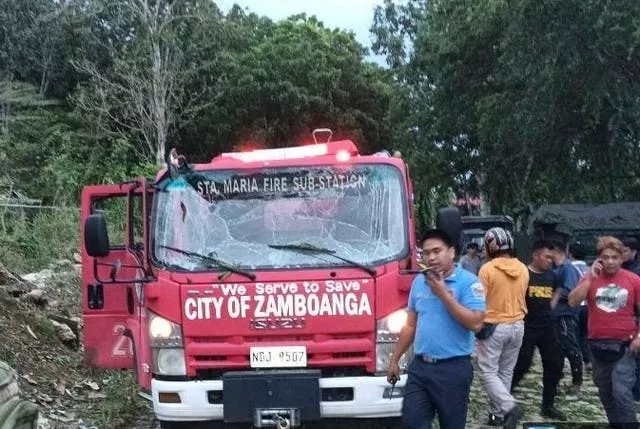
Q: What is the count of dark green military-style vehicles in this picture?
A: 2